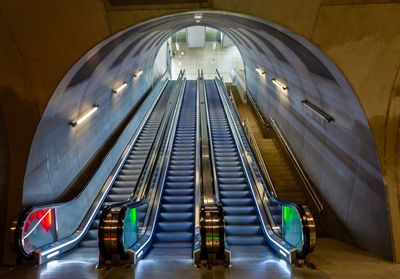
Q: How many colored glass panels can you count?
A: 3